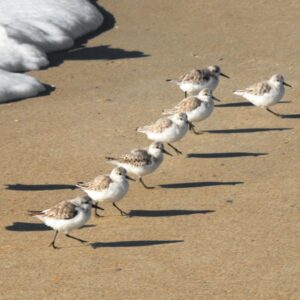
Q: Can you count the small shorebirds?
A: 7